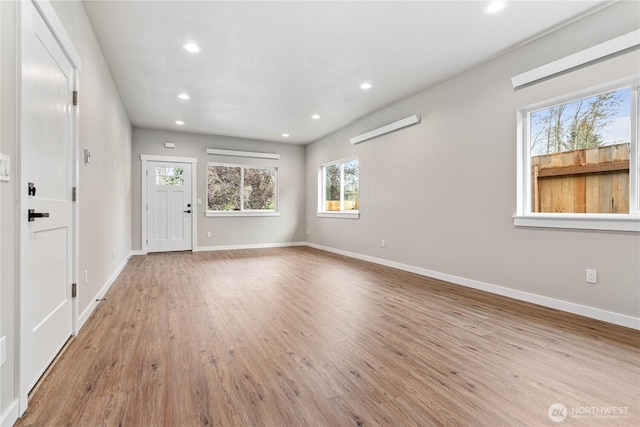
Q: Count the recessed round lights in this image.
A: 7